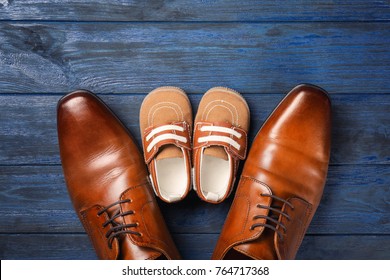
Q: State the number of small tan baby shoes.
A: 2